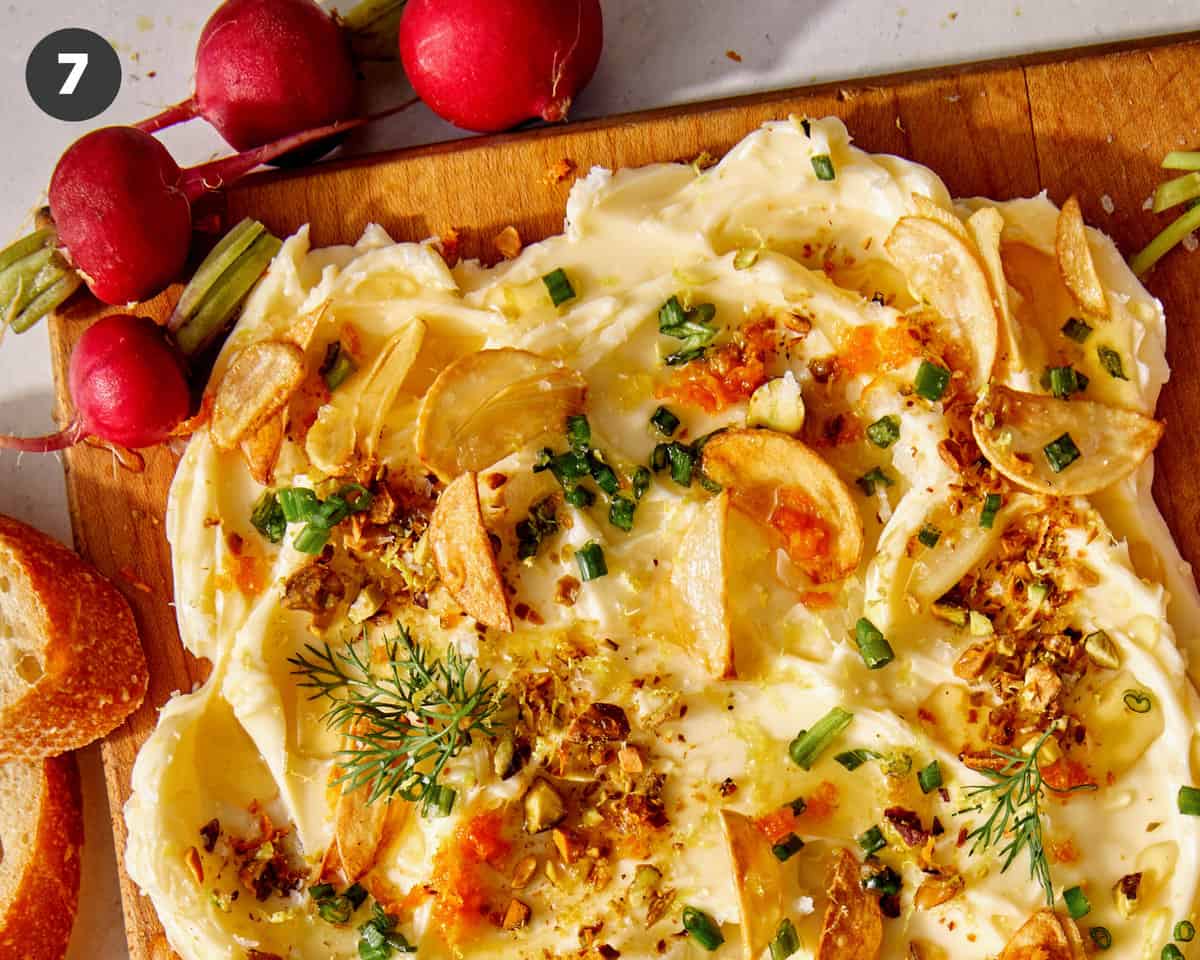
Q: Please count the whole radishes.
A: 4